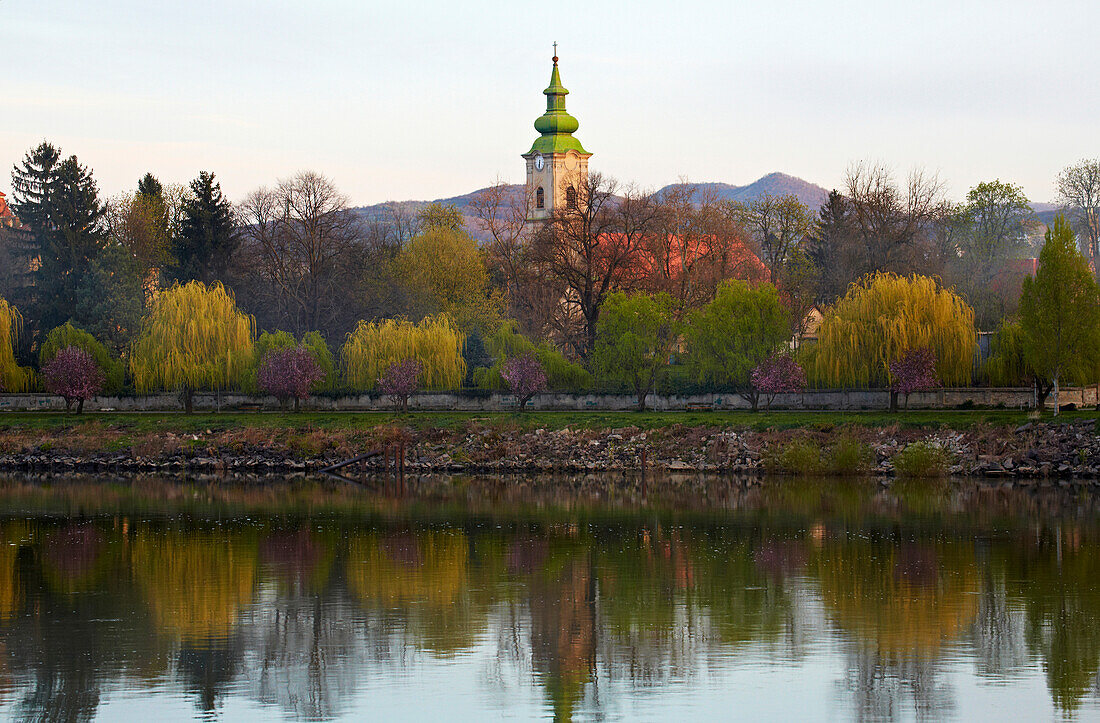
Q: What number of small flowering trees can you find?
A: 6